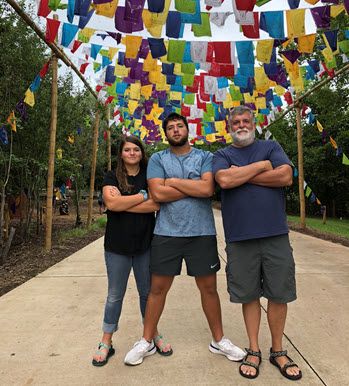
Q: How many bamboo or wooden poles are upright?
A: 4